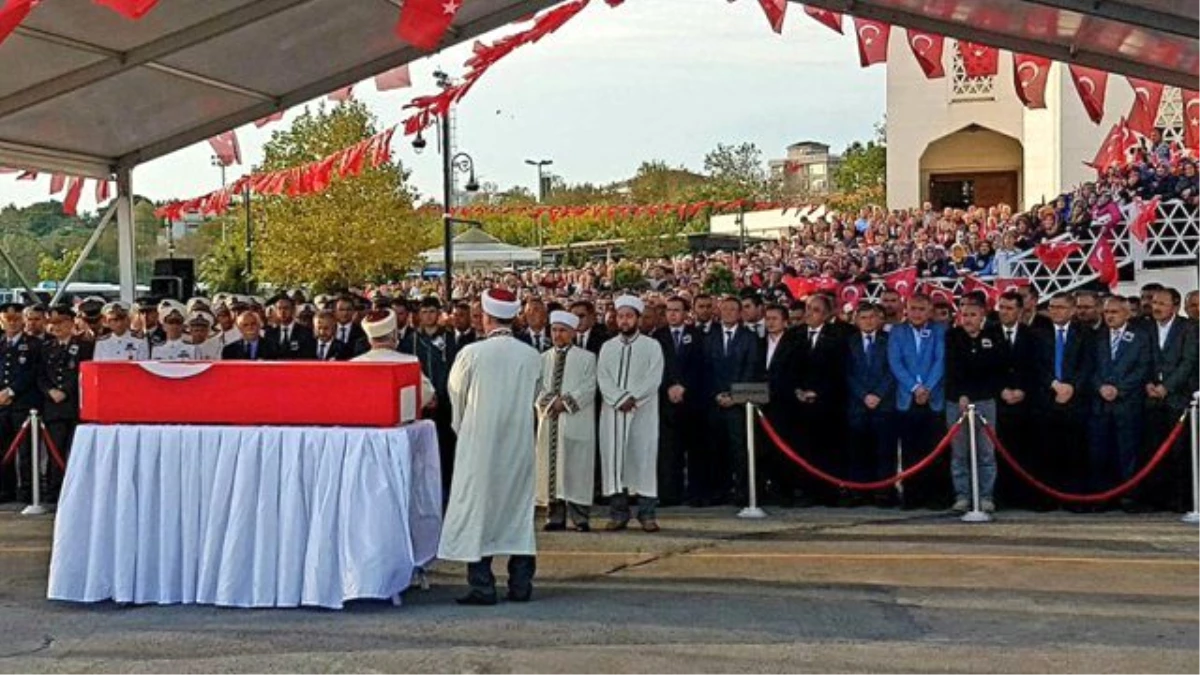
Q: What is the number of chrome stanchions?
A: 4